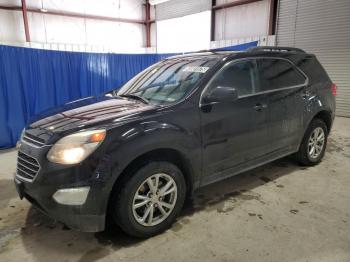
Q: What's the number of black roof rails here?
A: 2